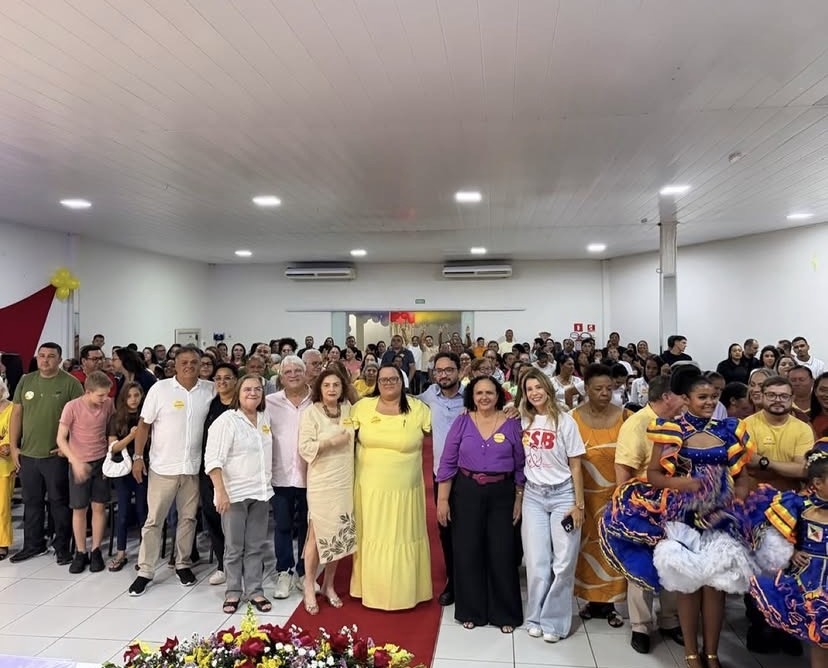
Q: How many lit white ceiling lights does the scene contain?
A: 9